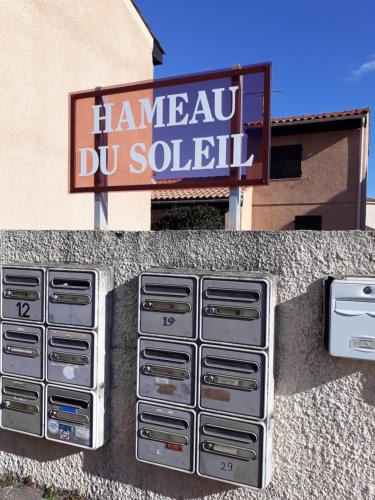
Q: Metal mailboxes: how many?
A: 13